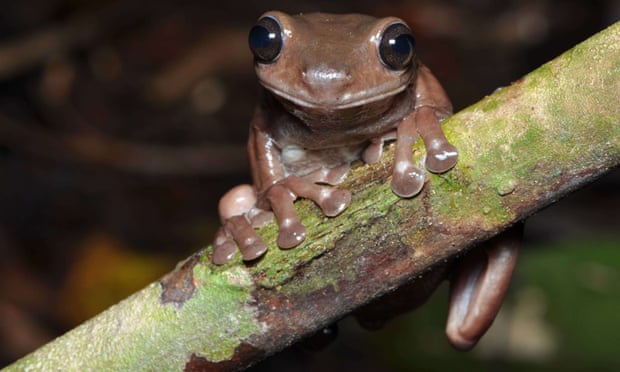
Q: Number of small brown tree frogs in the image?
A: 1